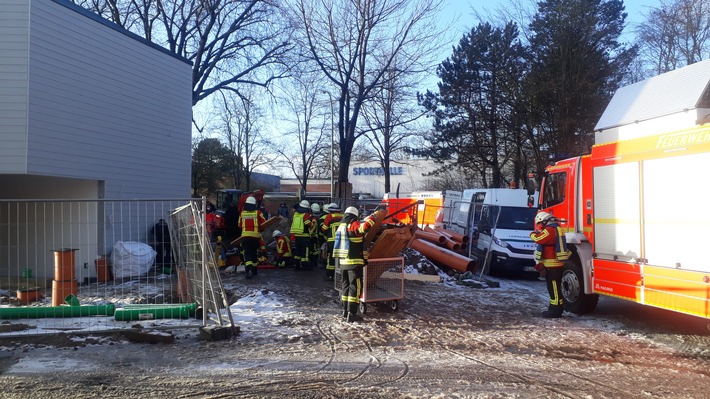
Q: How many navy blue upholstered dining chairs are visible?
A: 0